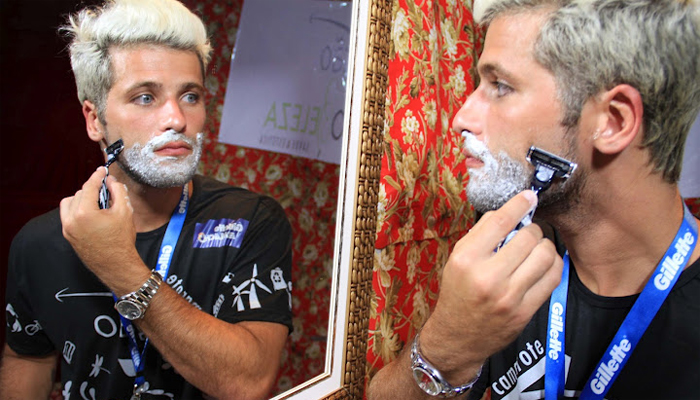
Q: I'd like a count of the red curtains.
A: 1